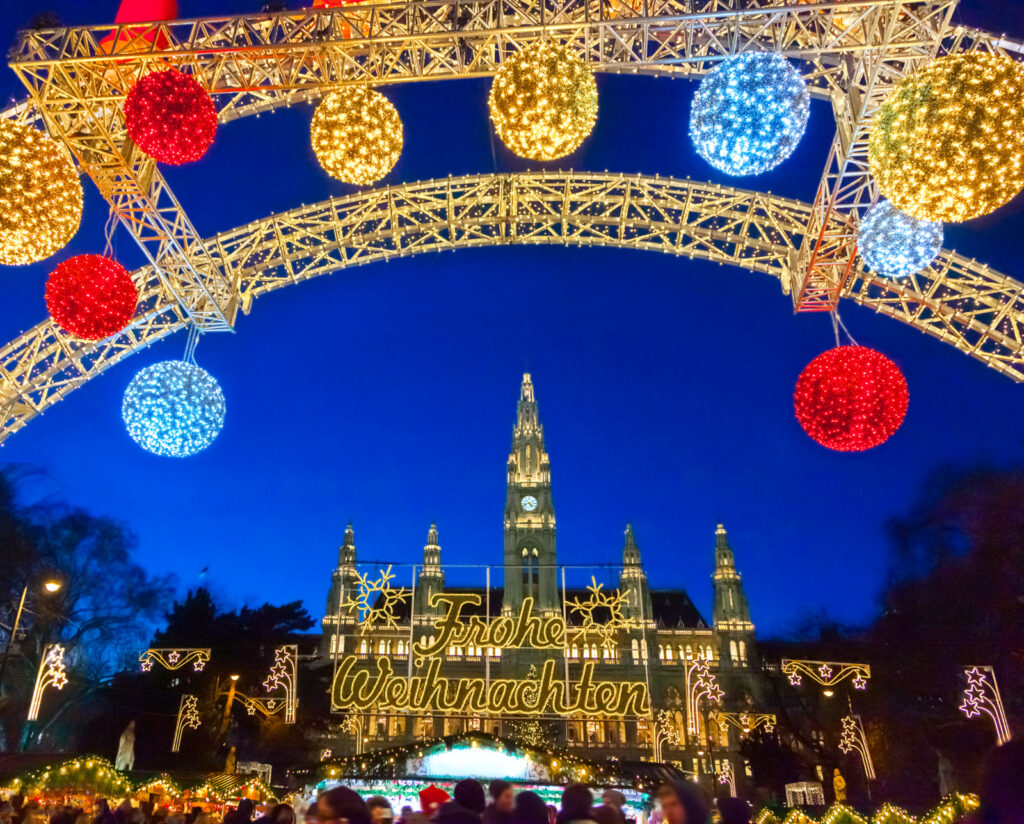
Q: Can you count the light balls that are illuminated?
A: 10